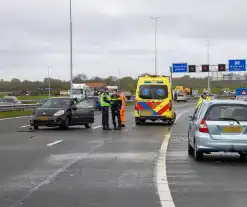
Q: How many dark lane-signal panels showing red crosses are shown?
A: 3